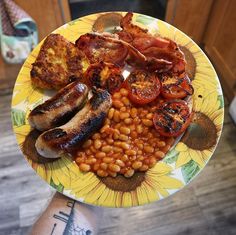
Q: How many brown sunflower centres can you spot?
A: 5